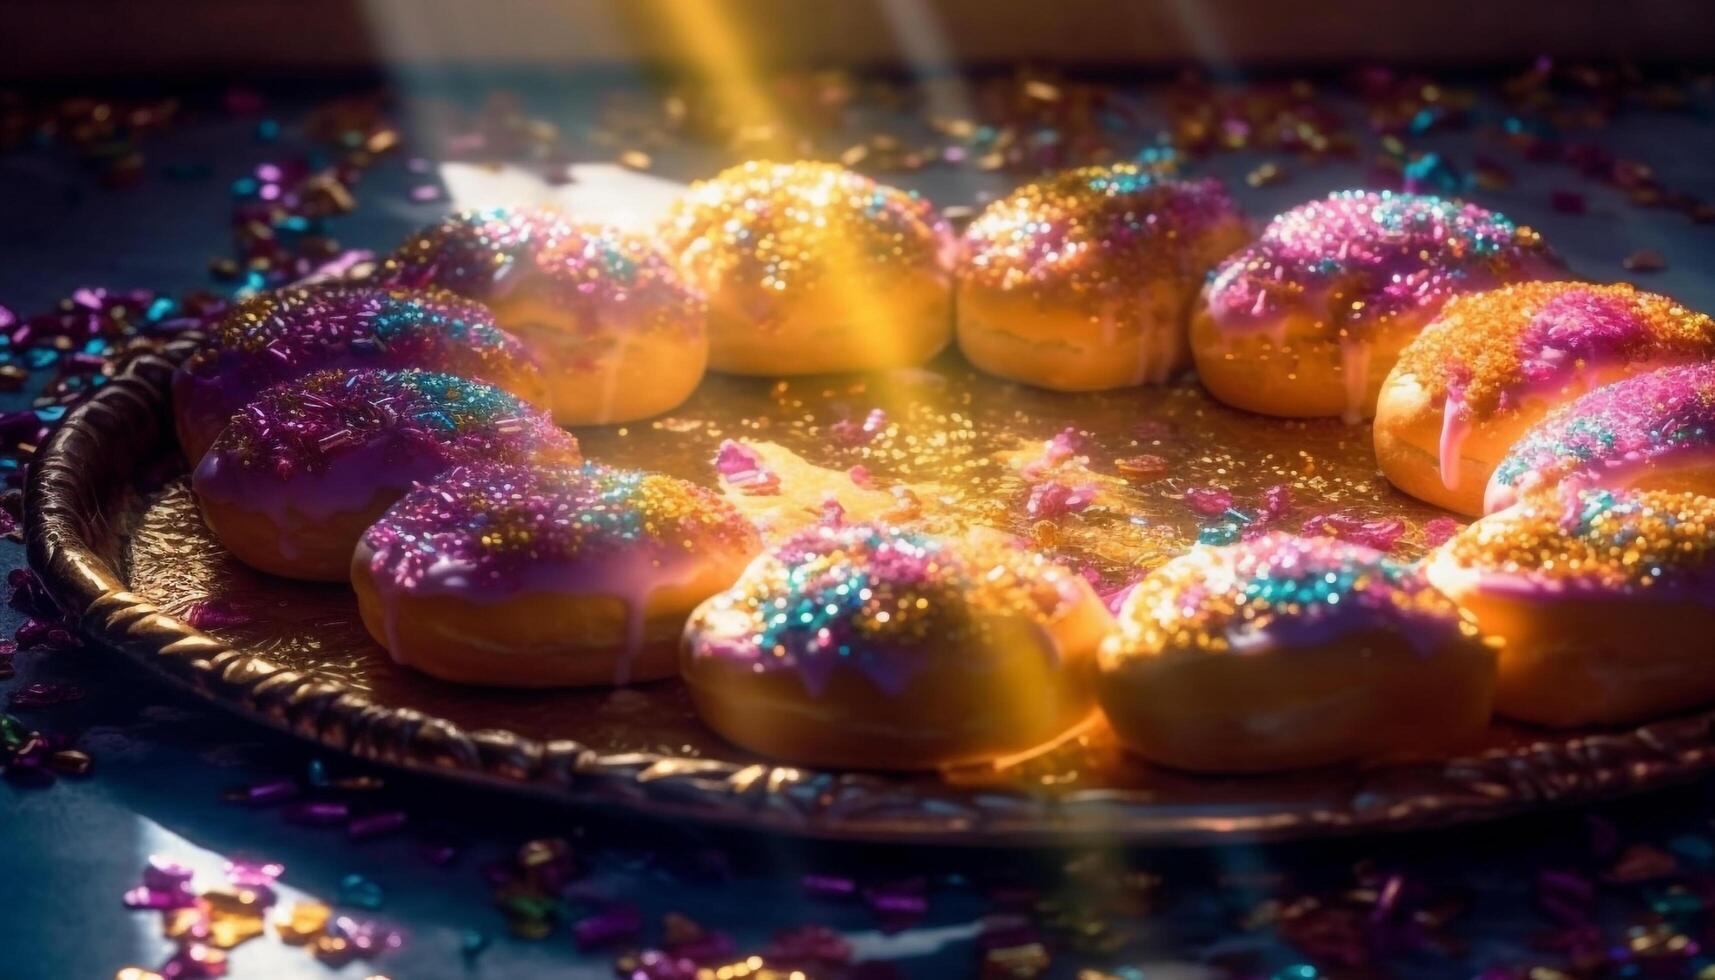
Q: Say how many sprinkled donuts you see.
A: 12